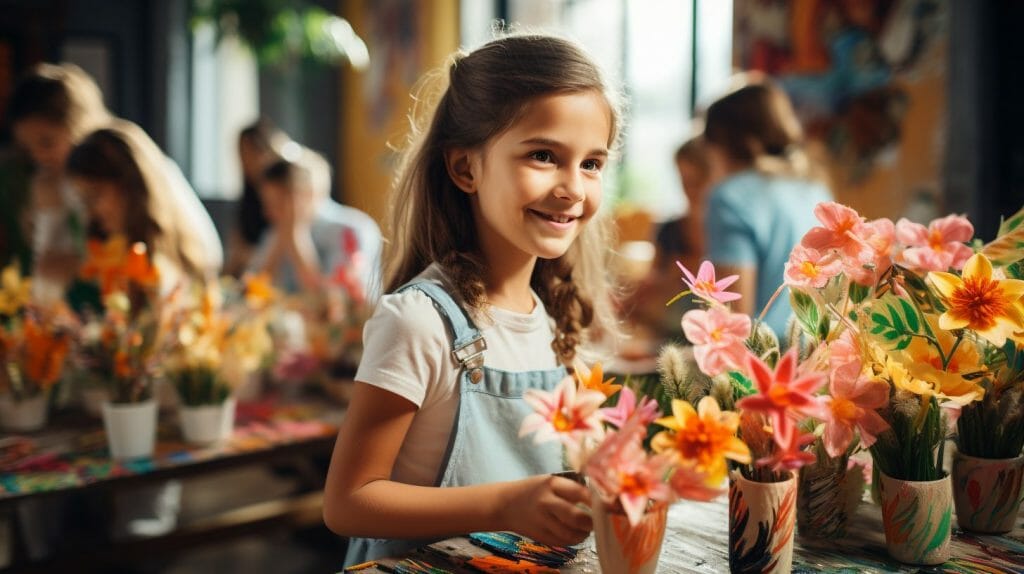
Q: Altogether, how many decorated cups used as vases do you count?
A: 5